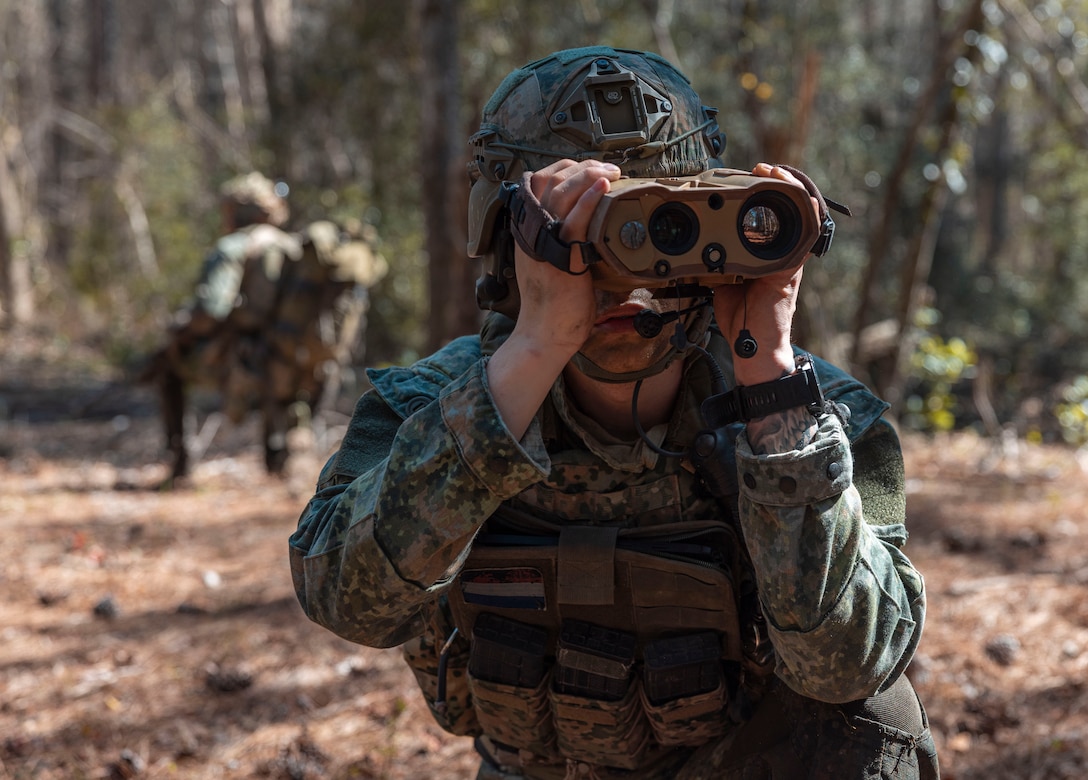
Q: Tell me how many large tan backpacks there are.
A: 1